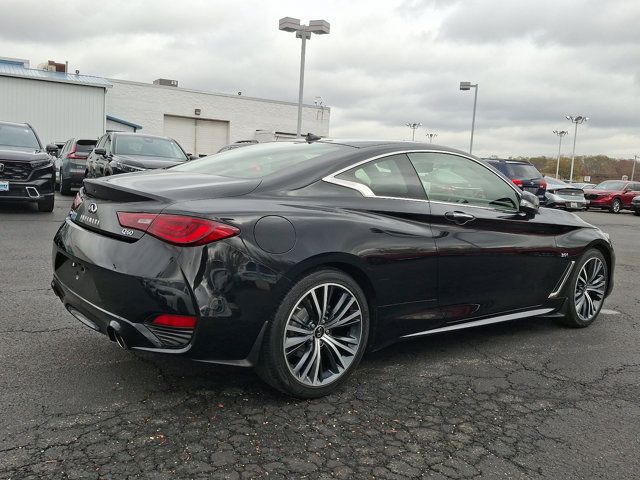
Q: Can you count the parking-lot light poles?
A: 6